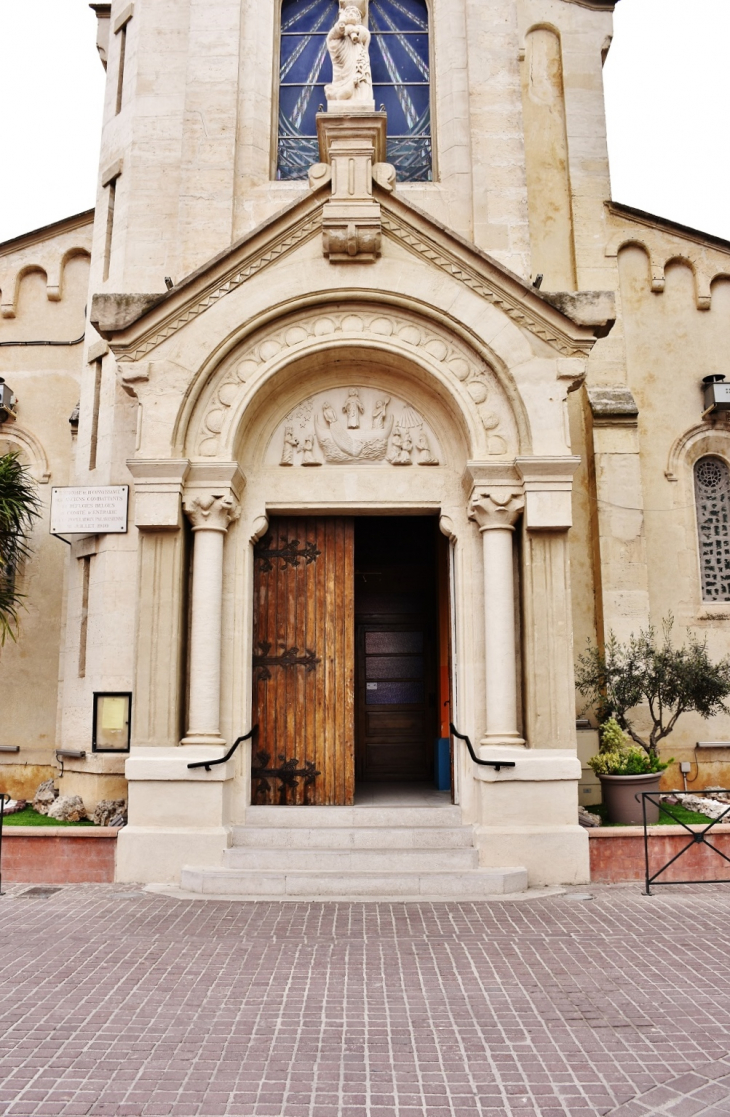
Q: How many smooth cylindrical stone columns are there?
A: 2